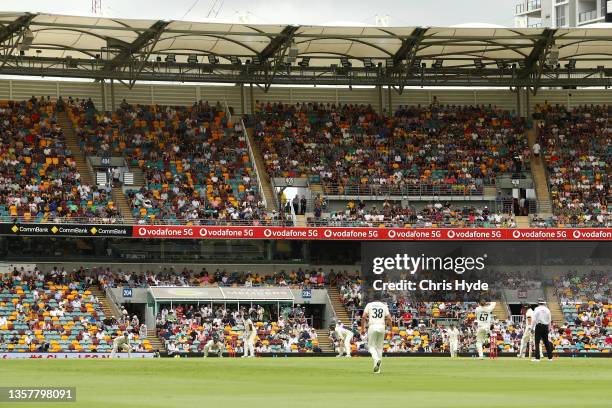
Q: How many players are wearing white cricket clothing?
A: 8